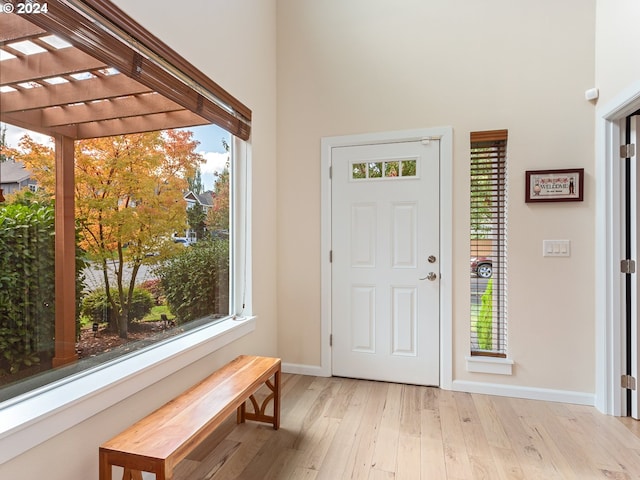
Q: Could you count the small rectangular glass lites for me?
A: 4